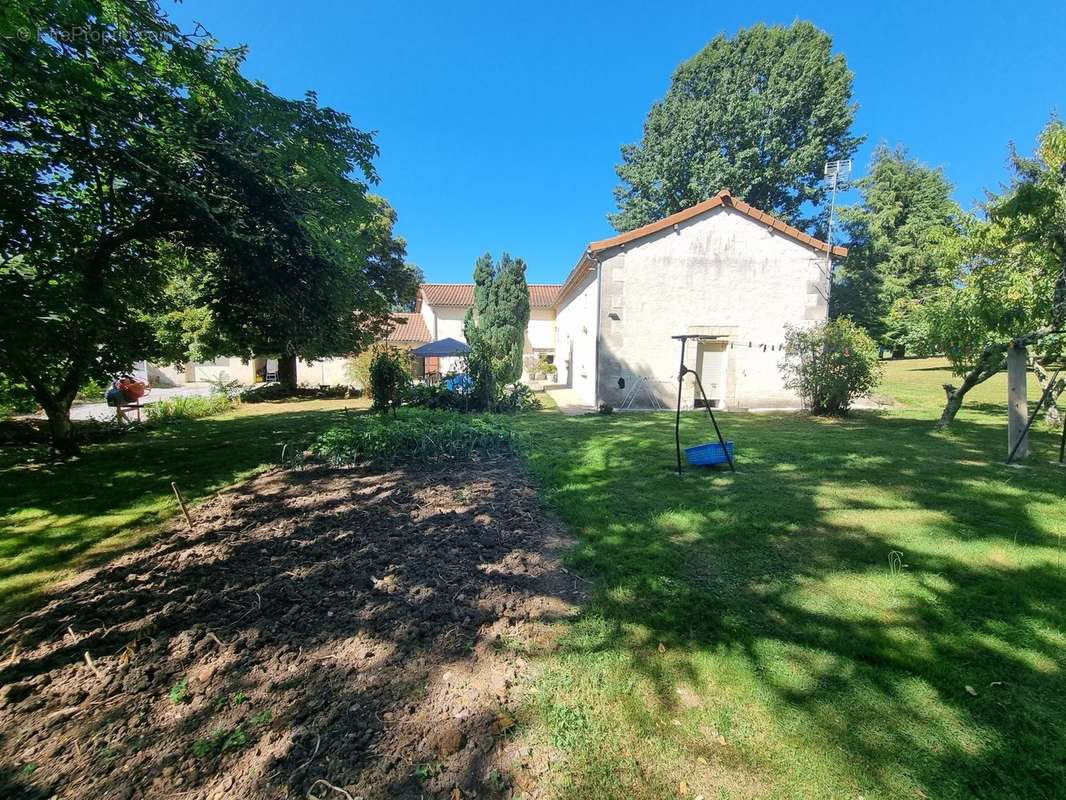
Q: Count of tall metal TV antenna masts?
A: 1